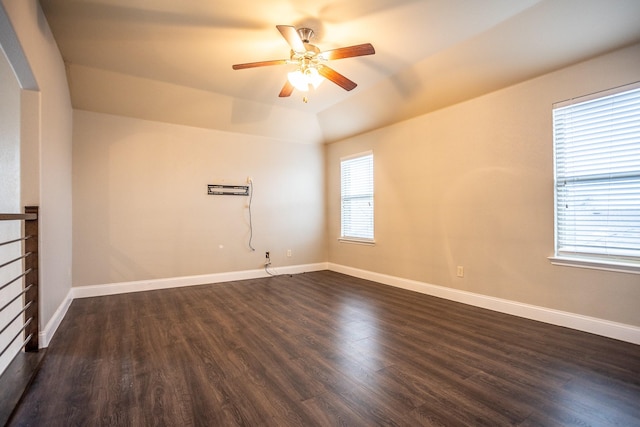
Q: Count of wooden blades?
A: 5